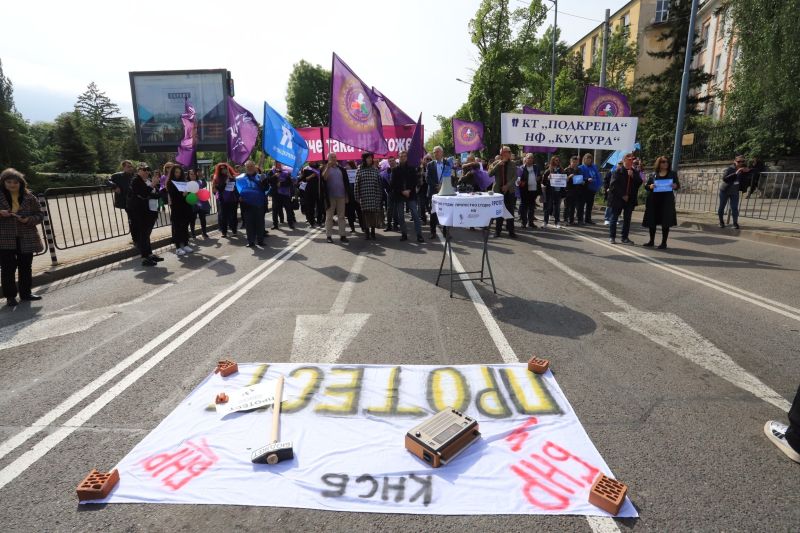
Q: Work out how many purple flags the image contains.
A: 8